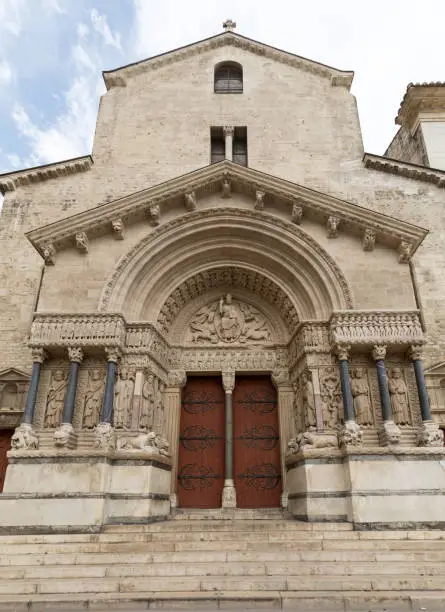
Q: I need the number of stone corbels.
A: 11